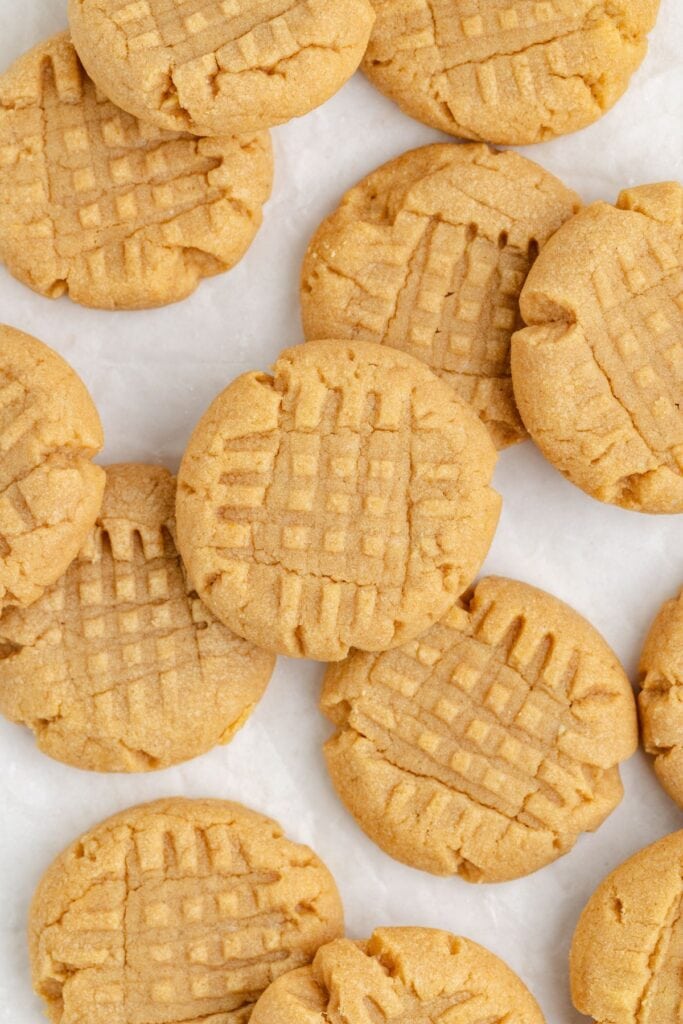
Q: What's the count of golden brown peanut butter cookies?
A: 13